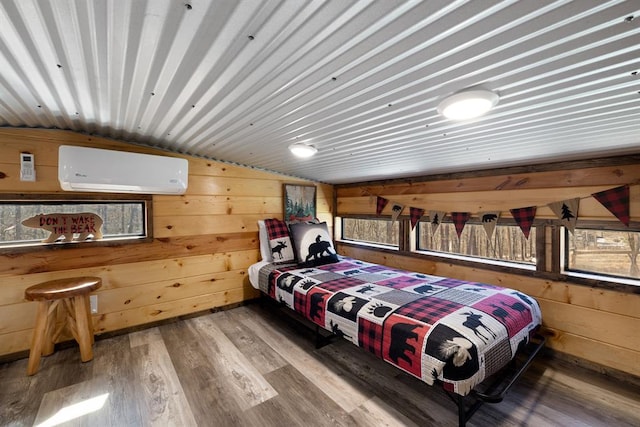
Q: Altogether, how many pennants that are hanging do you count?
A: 9